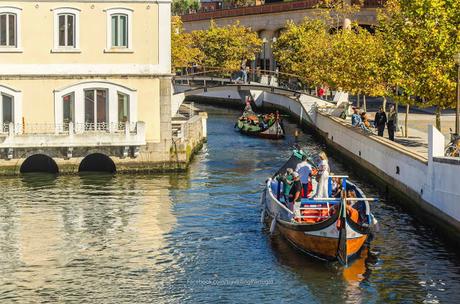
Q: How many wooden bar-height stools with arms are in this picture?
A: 0